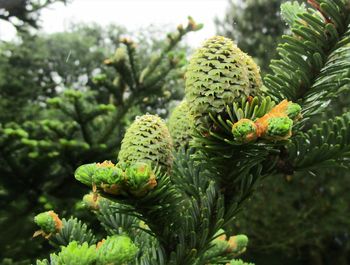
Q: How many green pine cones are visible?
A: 4